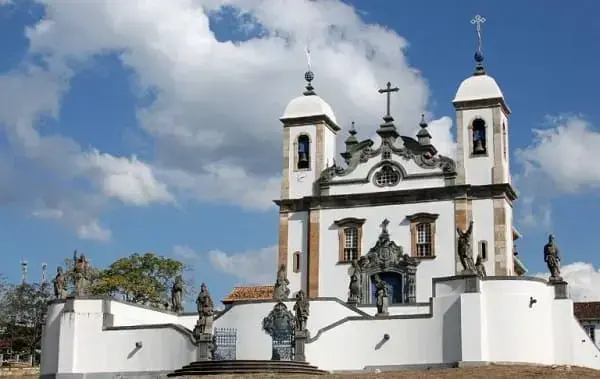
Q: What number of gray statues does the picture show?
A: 11